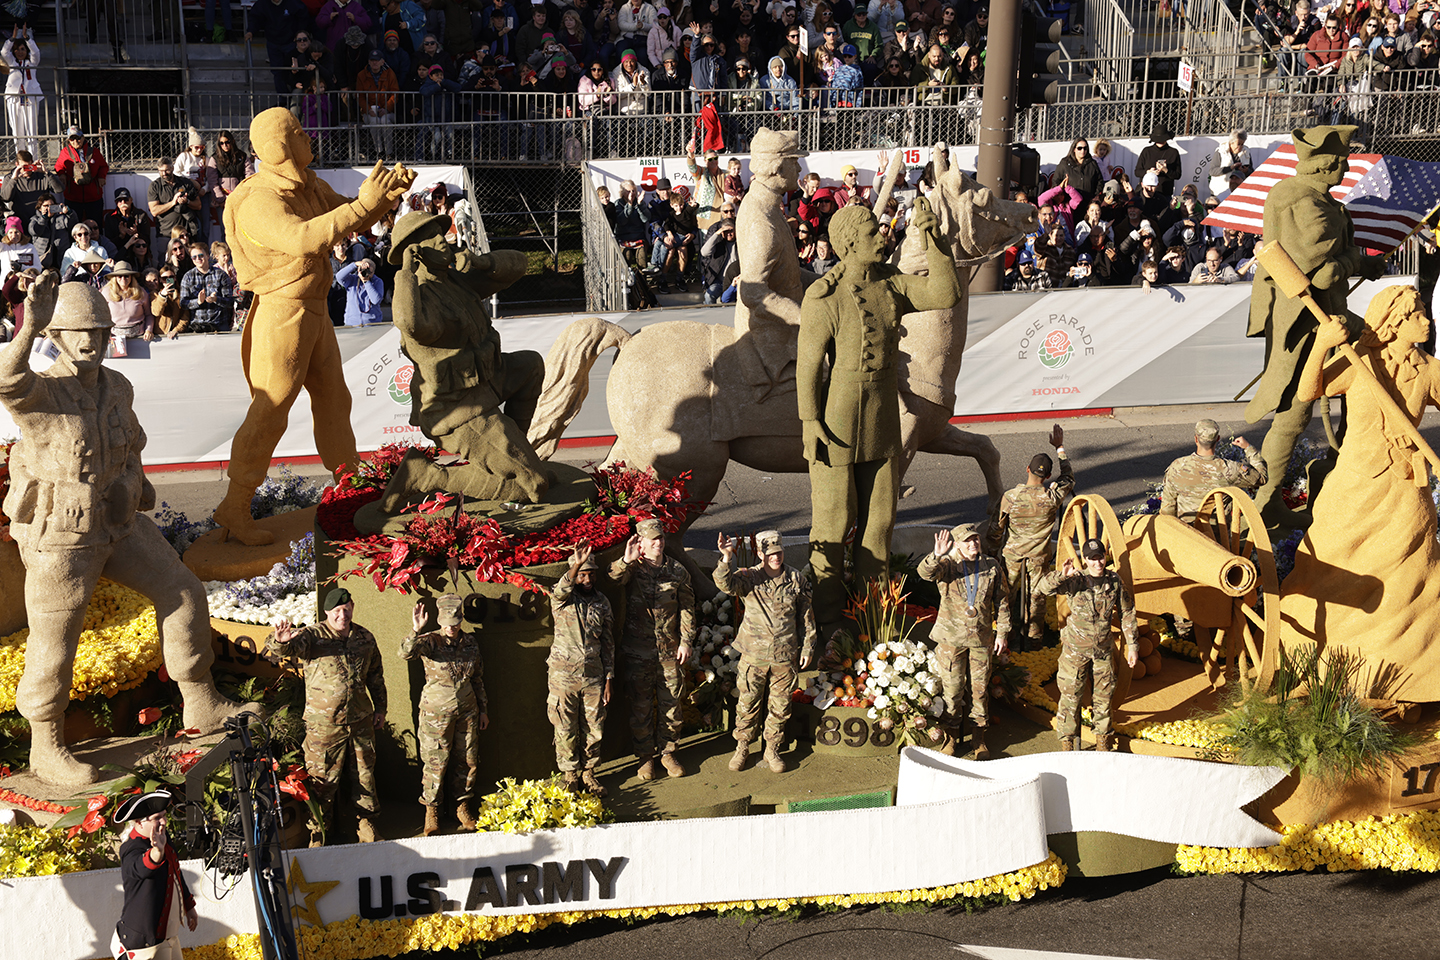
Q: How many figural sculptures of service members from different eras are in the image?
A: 7